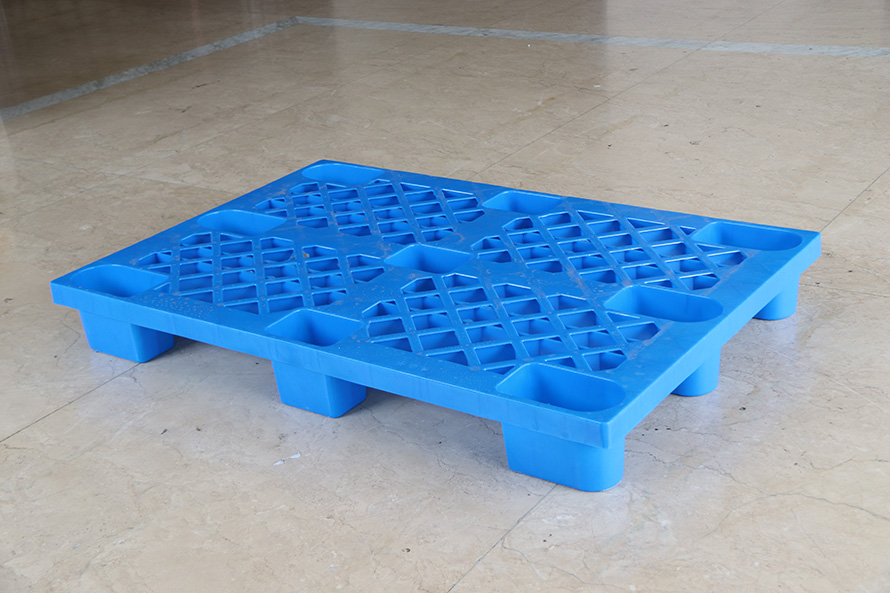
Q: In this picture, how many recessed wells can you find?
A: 9